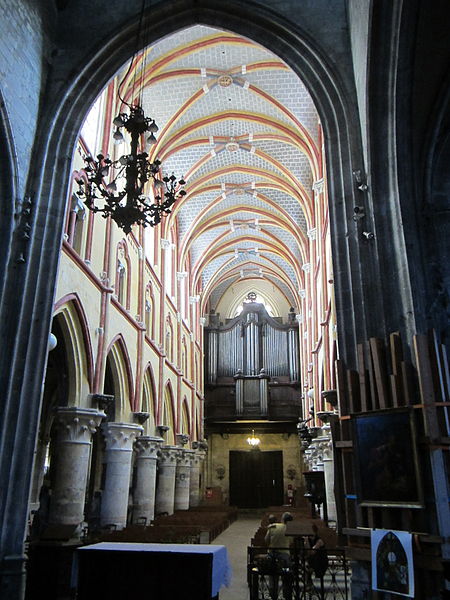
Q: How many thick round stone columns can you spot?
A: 6